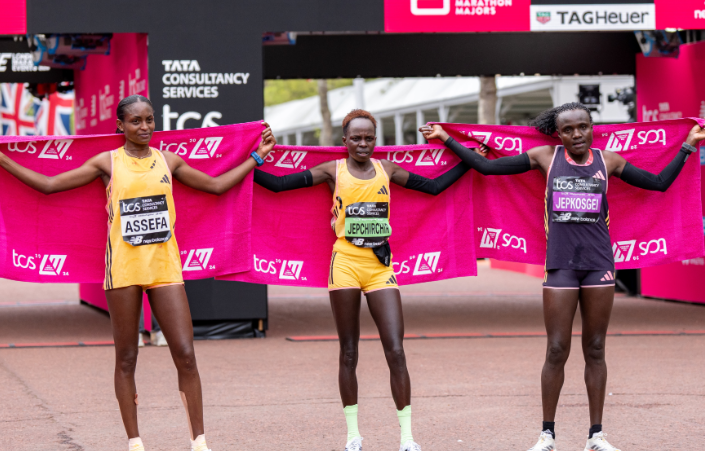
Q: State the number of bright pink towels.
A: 3